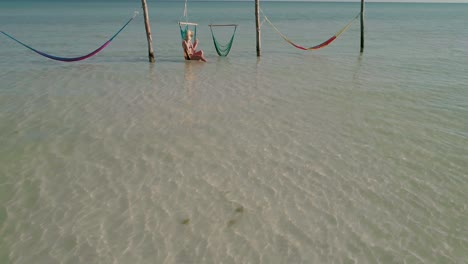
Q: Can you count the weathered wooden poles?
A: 3